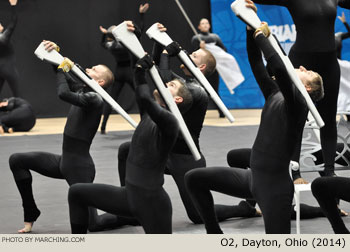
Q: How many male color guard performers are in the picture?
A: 4